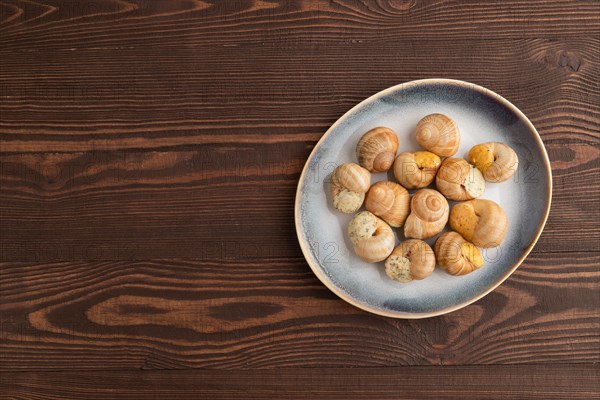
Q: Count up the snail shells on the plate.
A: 12